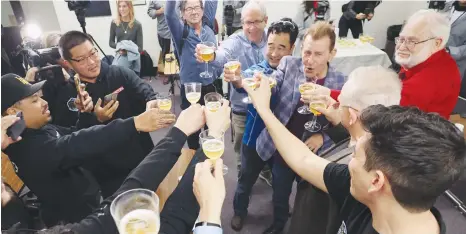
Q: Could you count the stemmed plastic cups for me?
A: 11